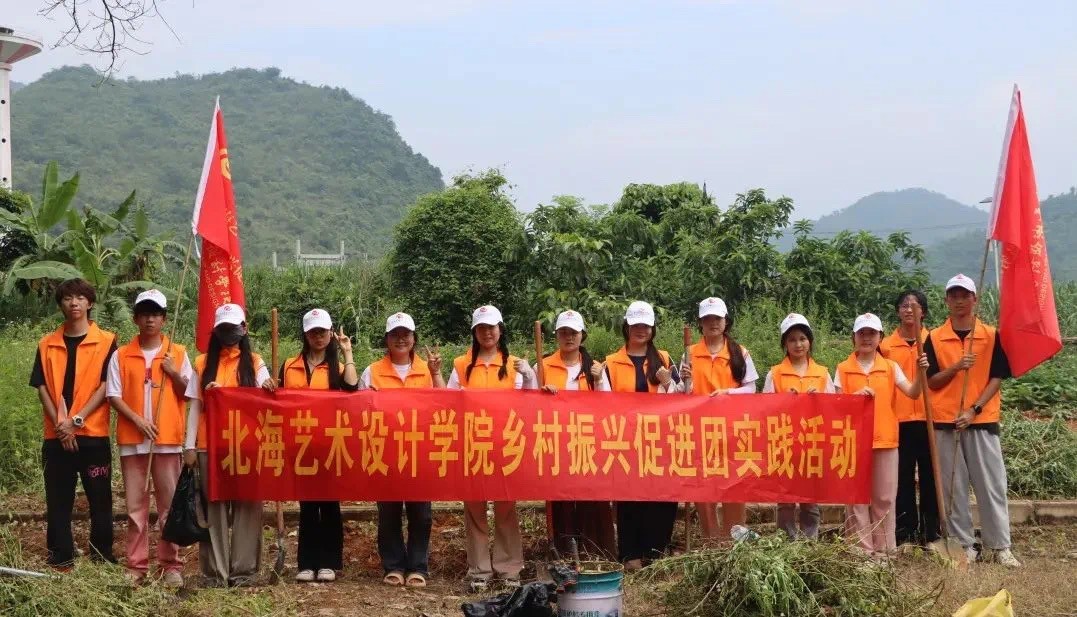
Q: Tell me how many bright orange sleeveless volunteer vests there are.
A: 13